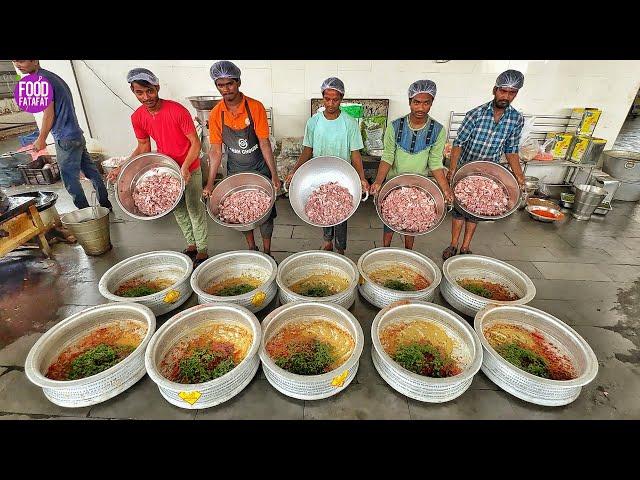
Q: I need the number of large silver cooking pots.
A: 10